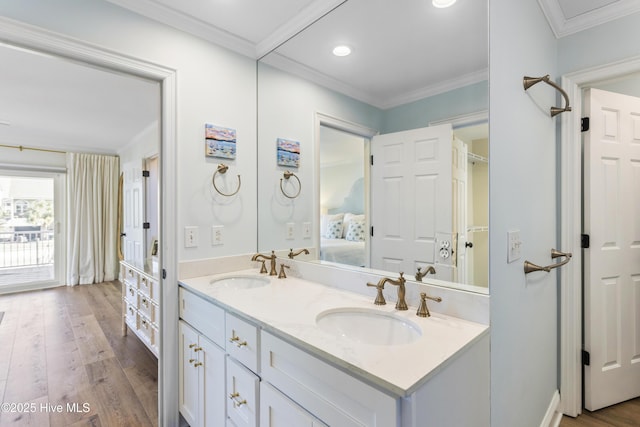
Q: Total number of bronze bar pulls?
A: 4